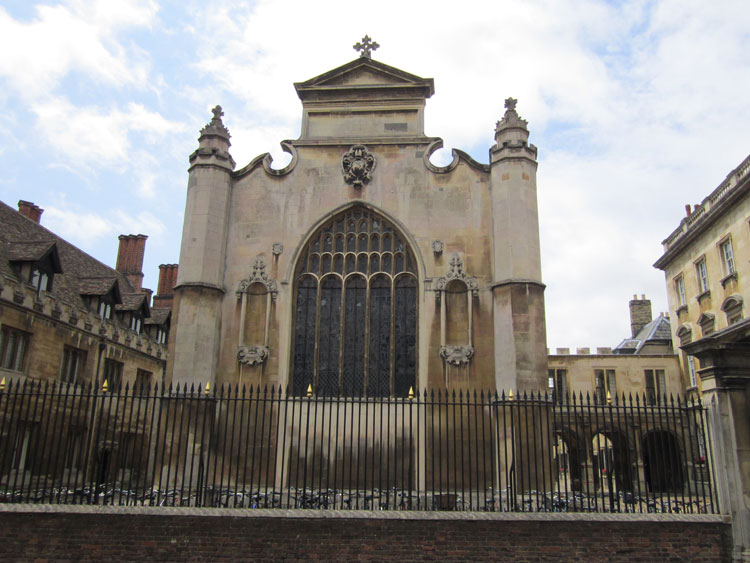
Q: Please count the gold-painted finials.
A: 7